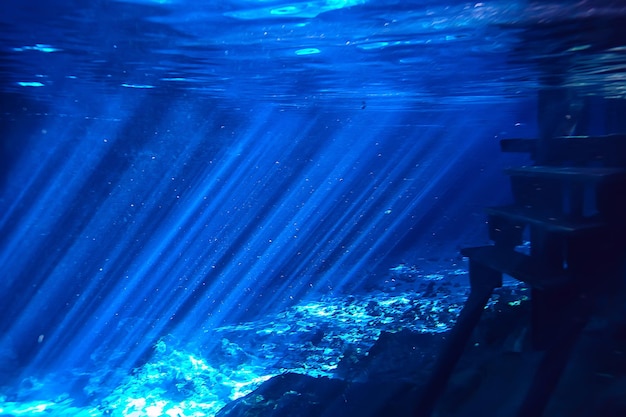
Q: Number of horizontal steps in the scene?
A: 4